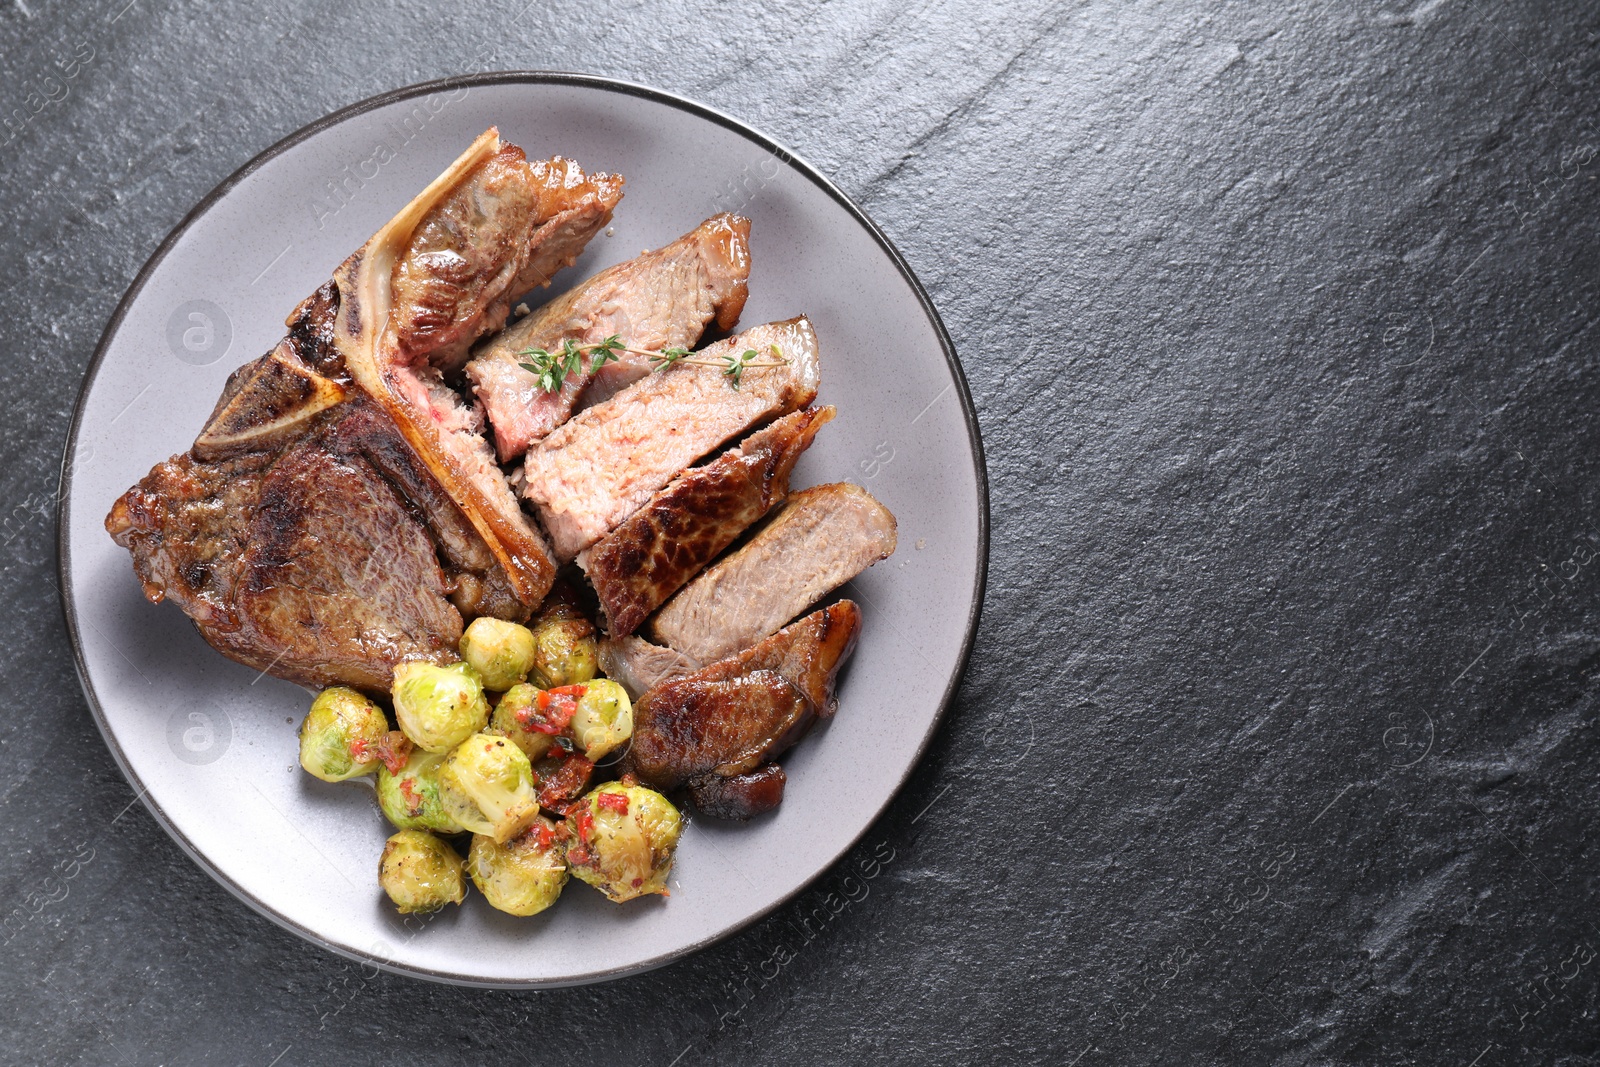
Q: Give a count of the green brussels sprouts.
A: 11